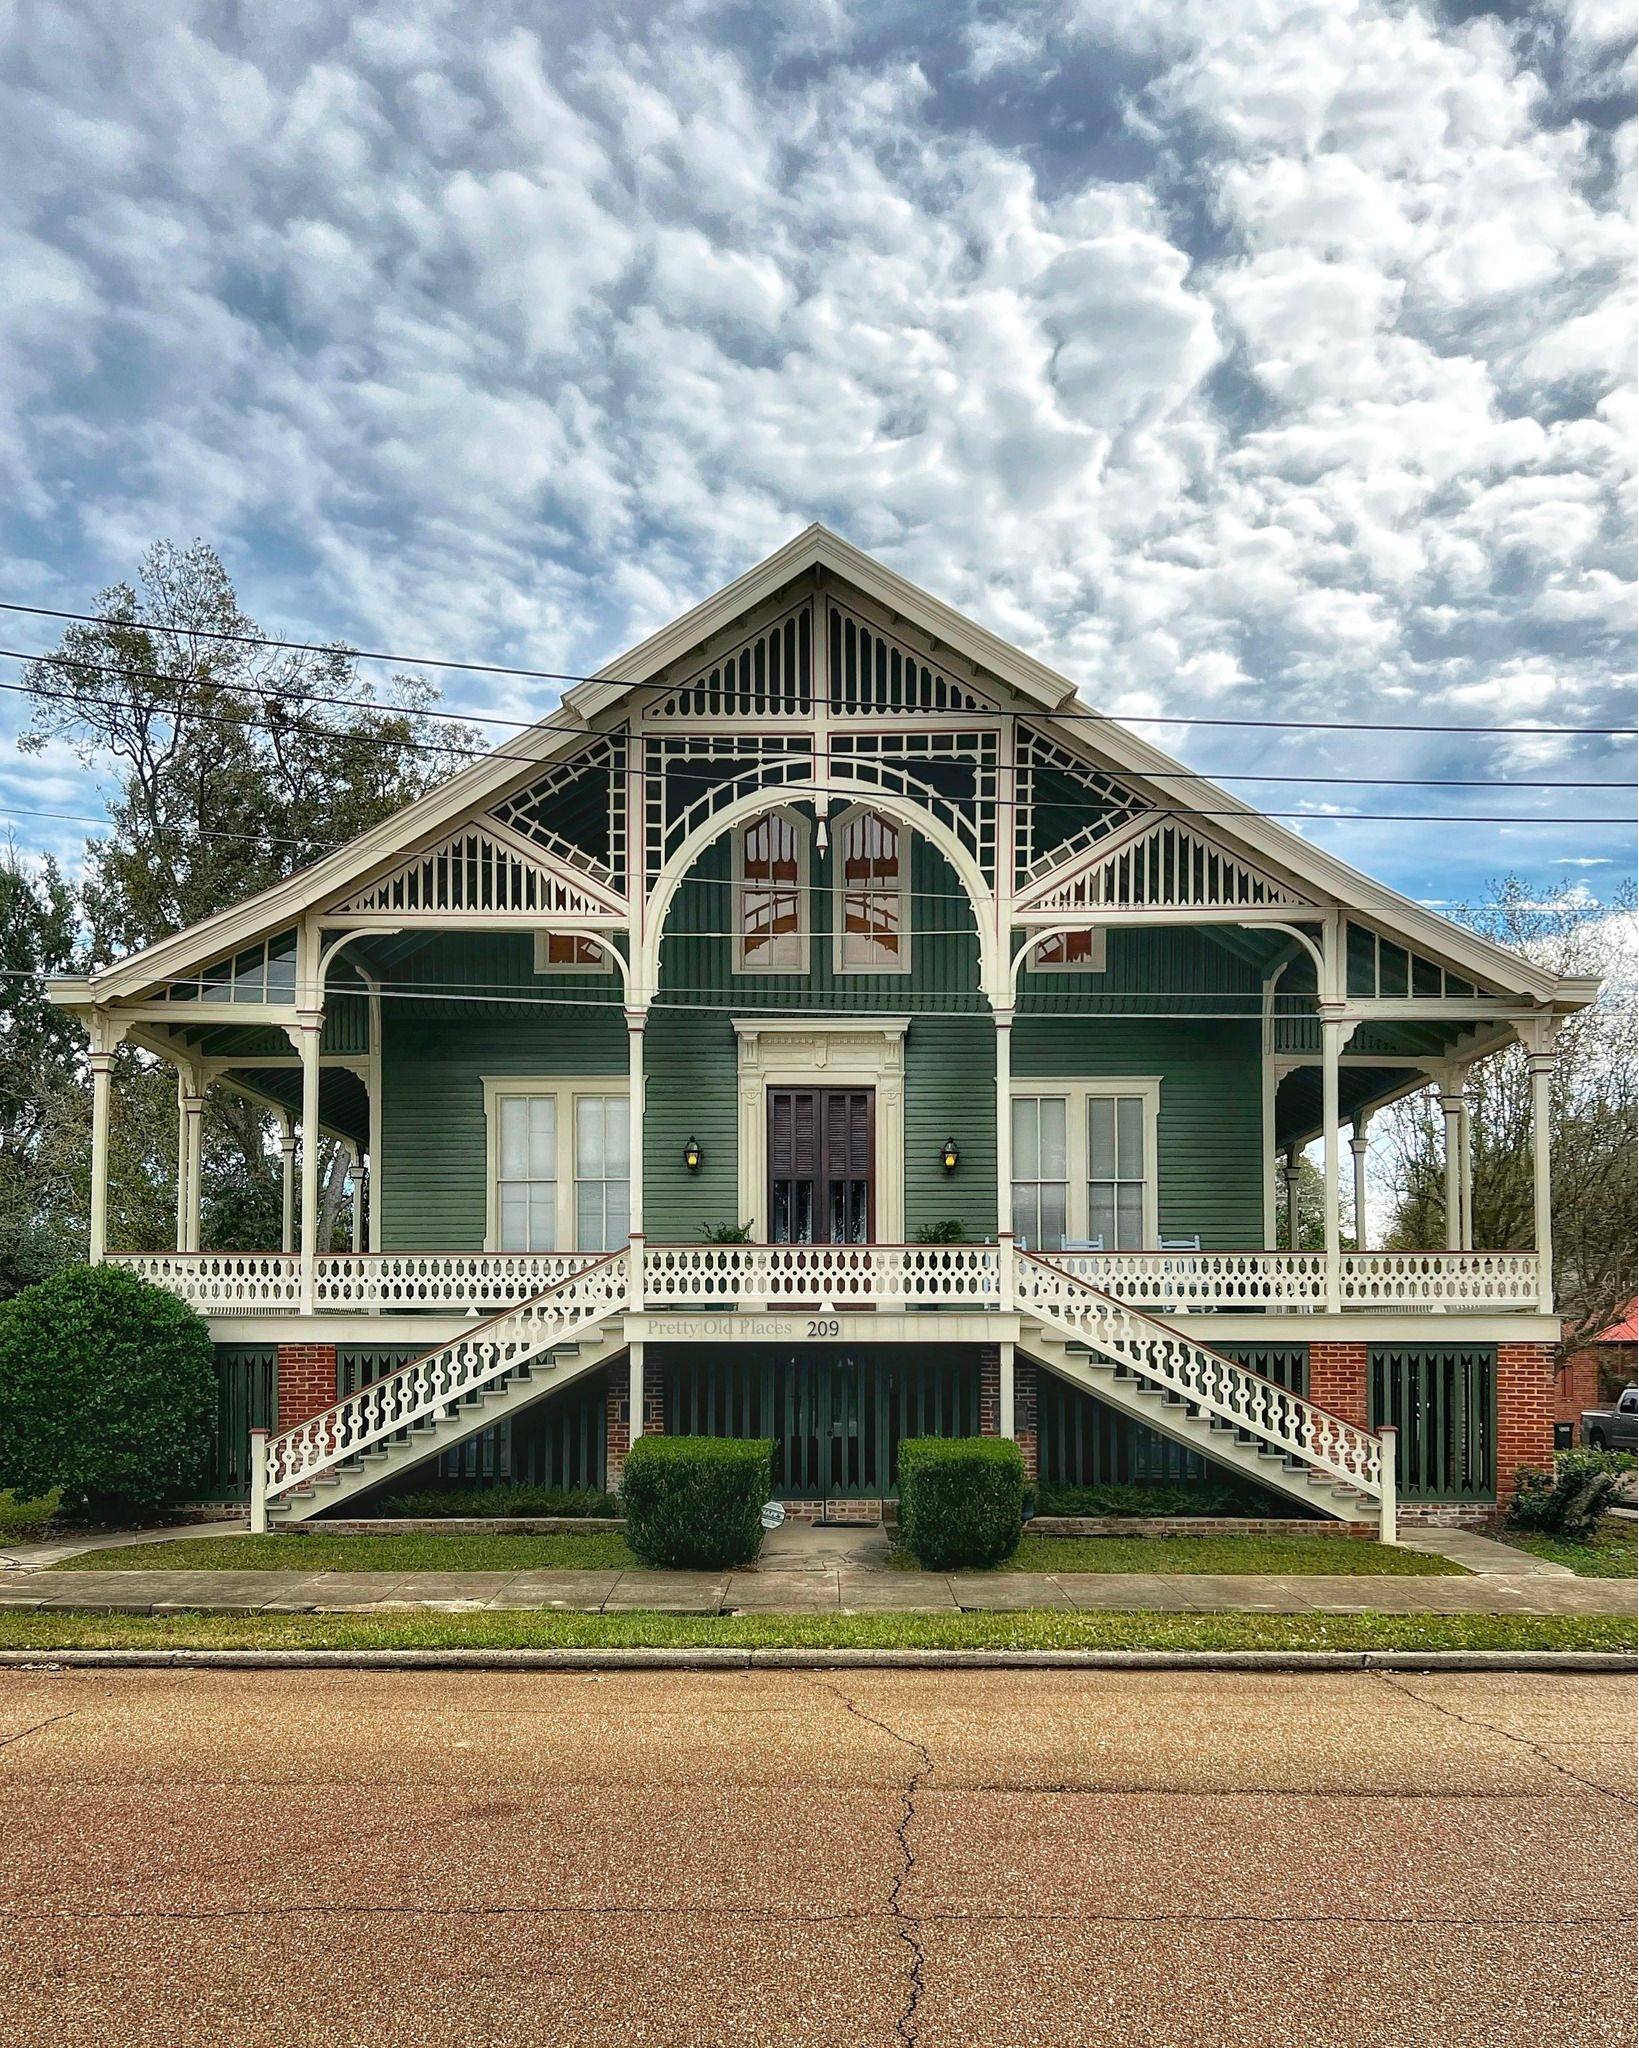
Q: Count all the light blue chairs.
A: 3